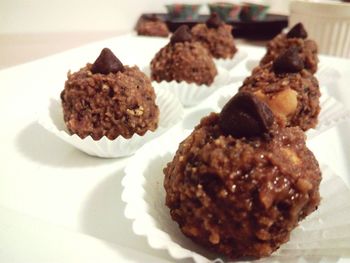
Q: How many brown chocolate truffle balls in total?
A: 7